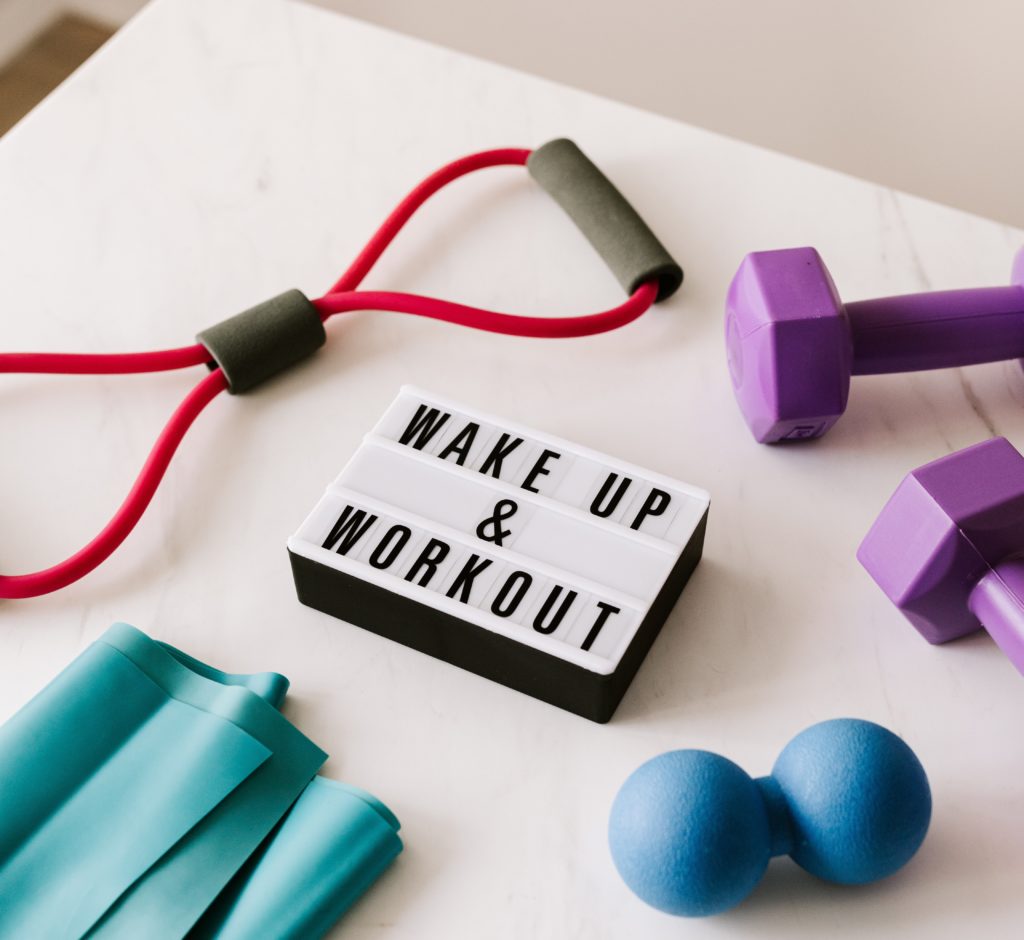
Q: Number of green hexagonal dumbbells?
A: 0